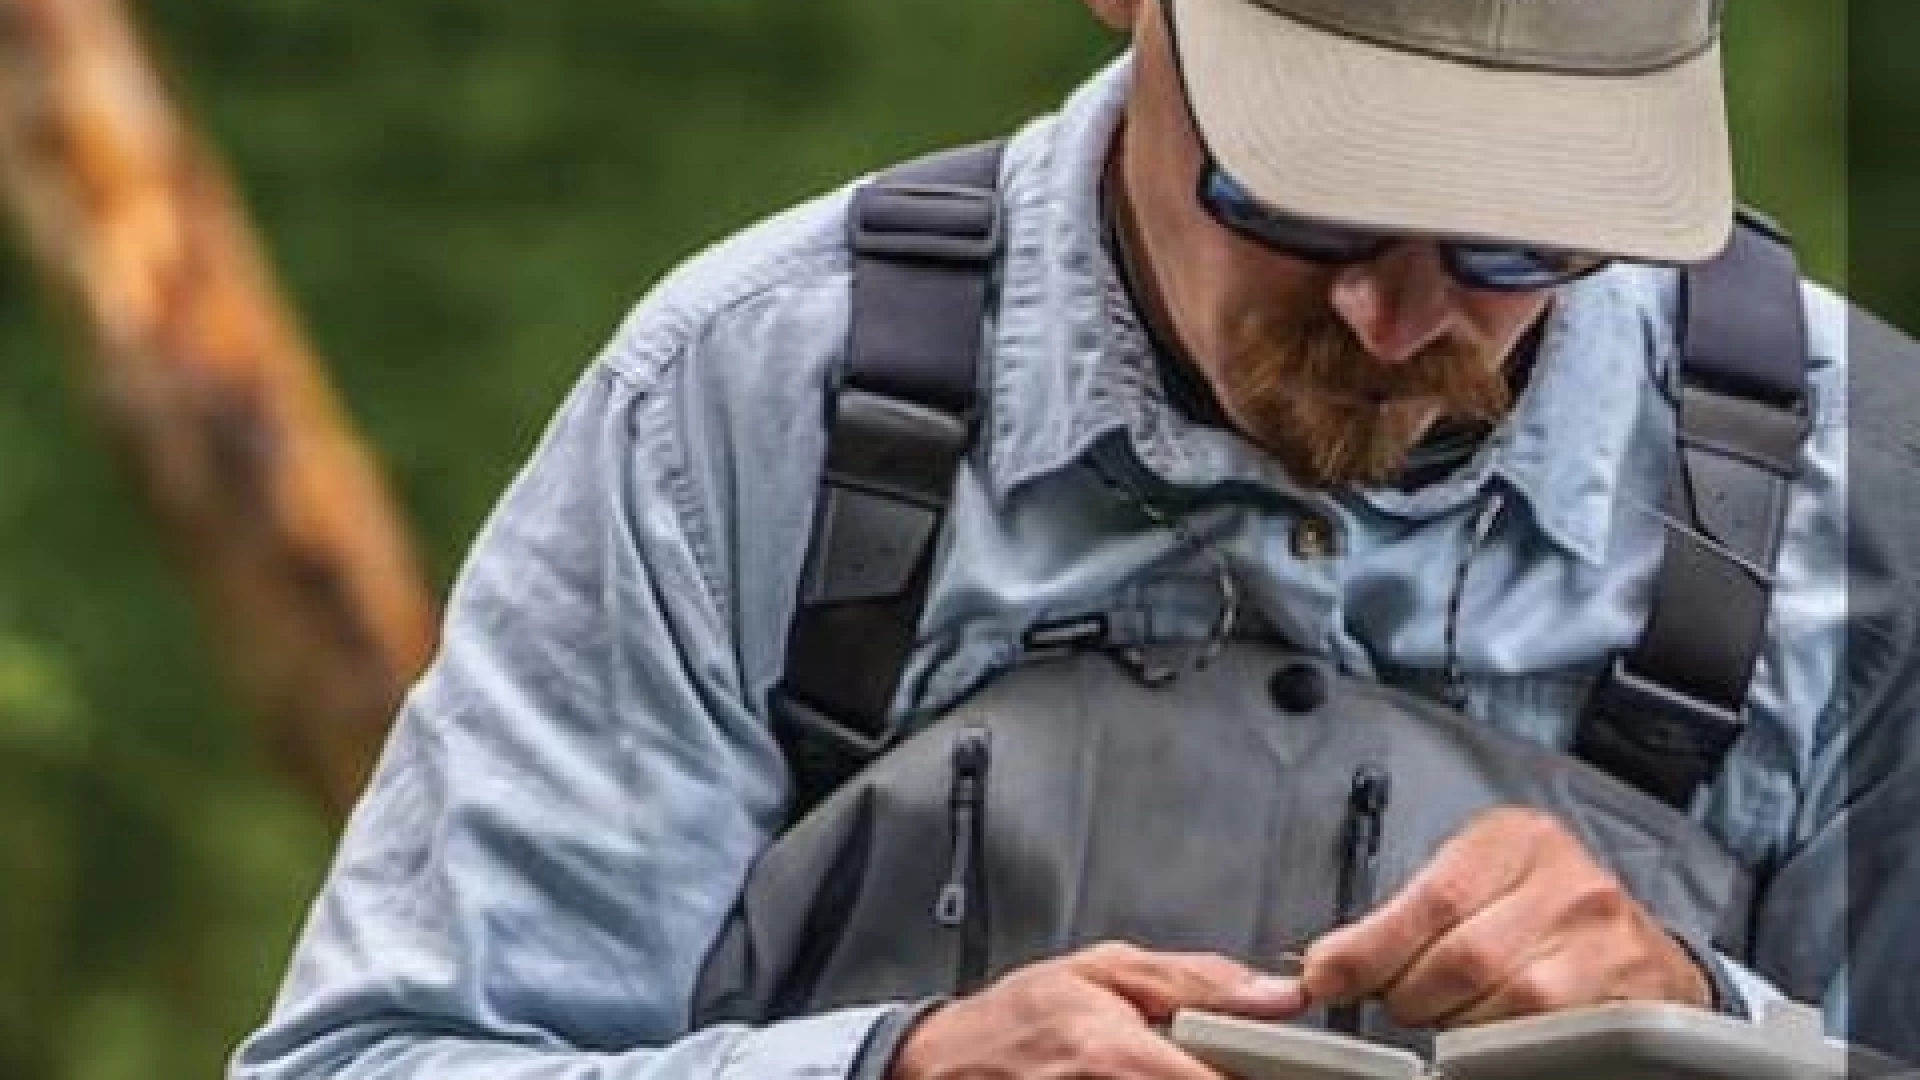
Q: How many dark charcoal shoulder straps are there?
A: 2